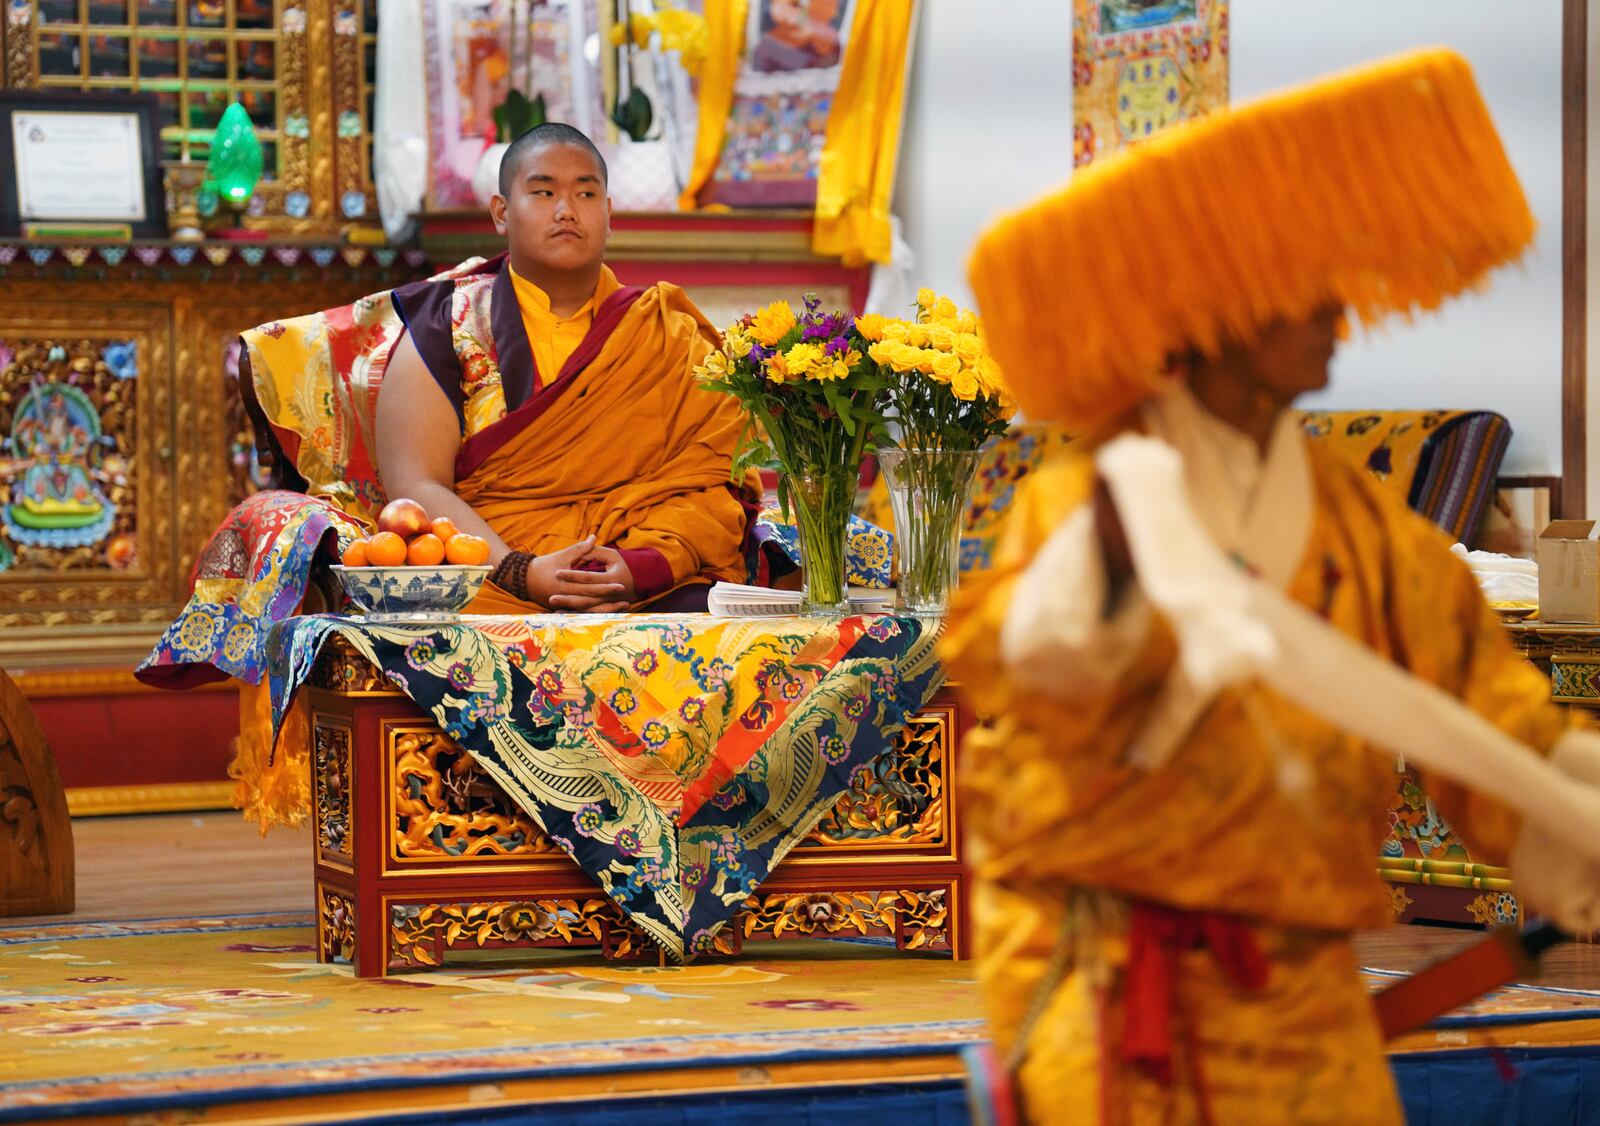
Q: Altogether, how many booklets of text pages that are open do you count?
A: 1